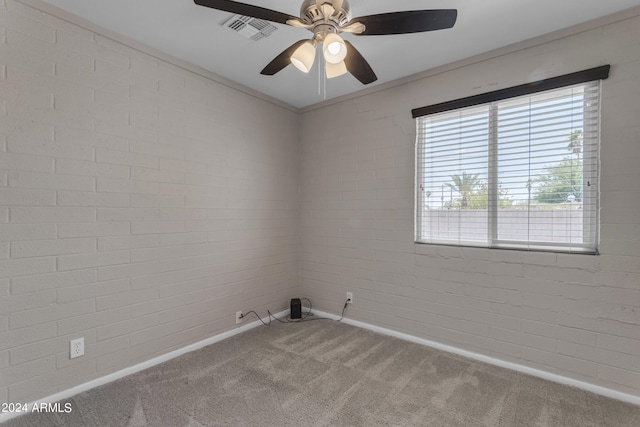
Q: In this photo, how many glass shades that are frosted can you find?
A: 3